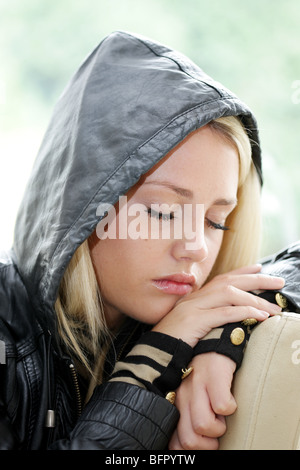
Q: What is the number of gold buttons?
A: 5